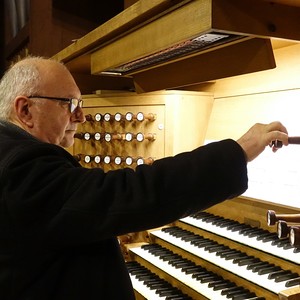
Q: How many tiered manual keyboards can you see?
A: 4